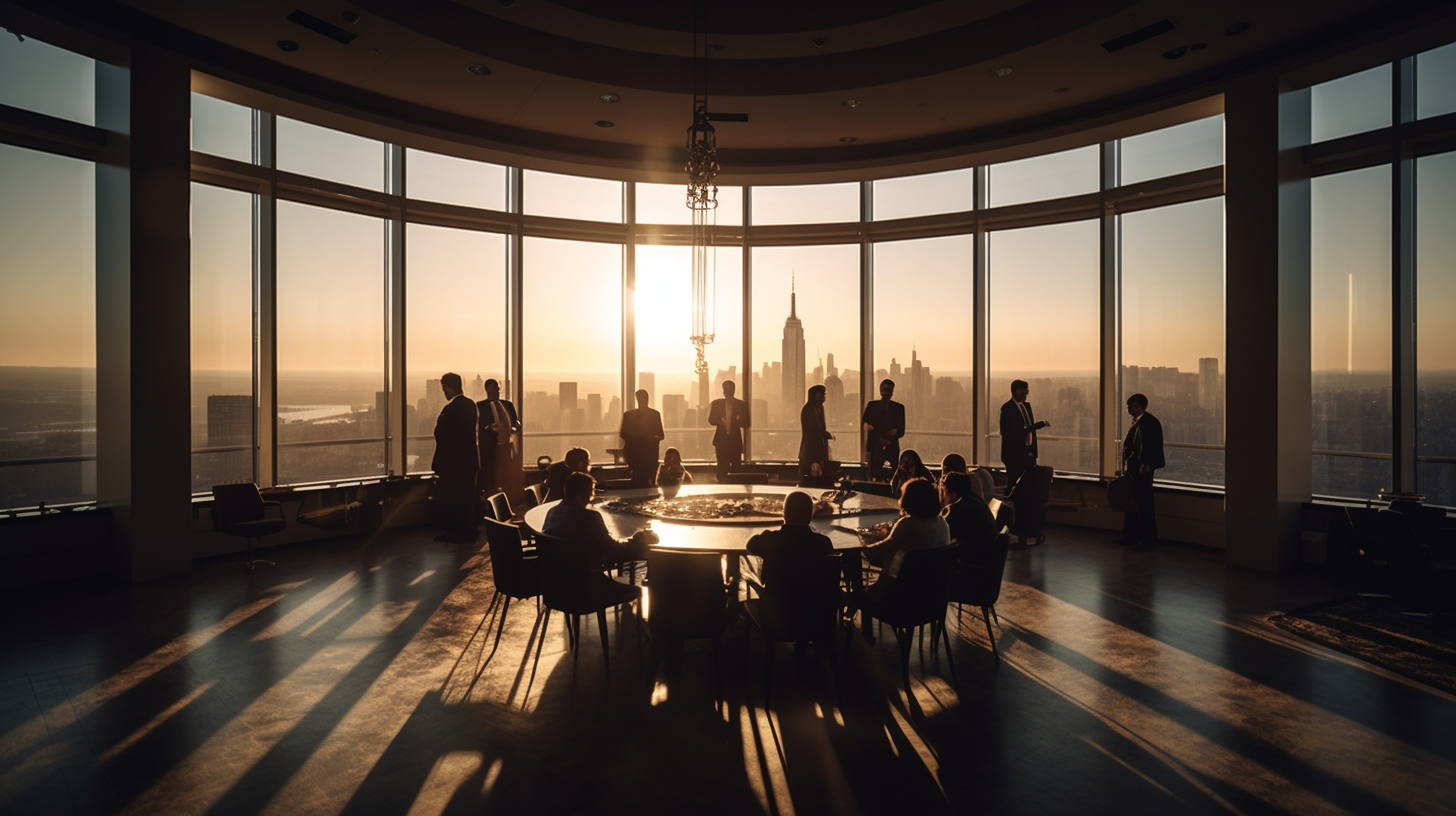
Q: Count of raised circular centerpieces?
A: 1